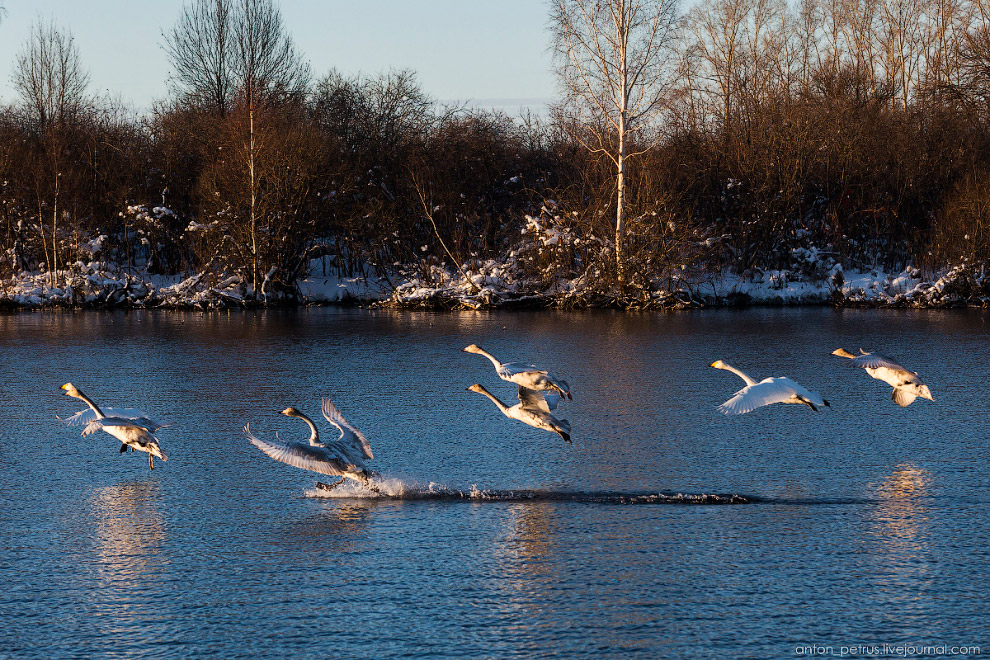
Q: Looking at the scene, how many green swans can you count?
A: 0